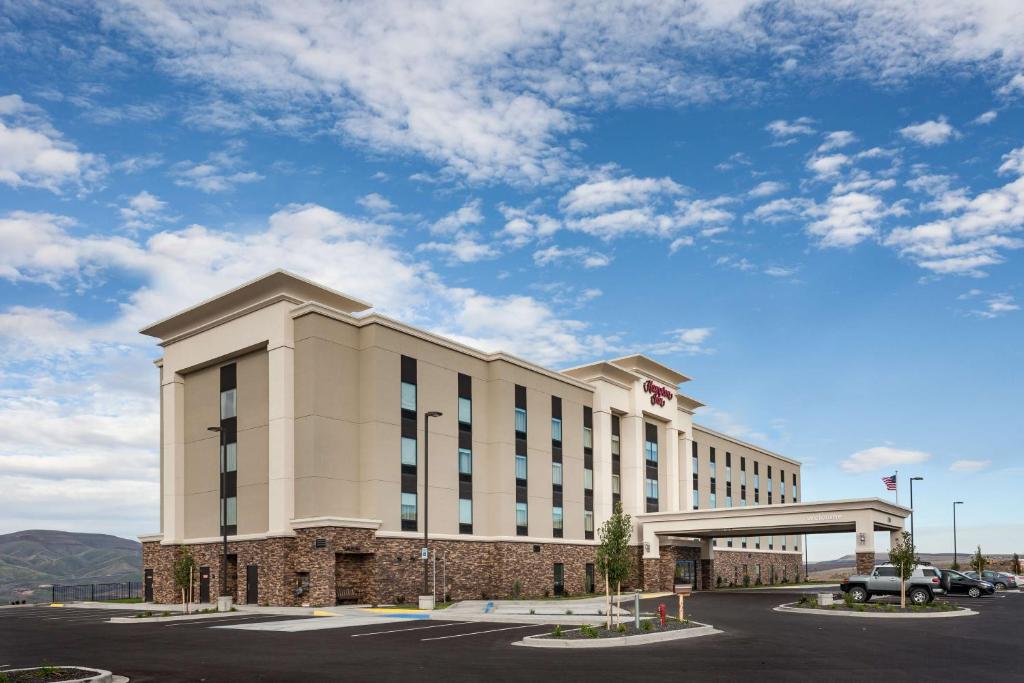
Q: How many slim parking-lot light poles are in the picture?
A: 4